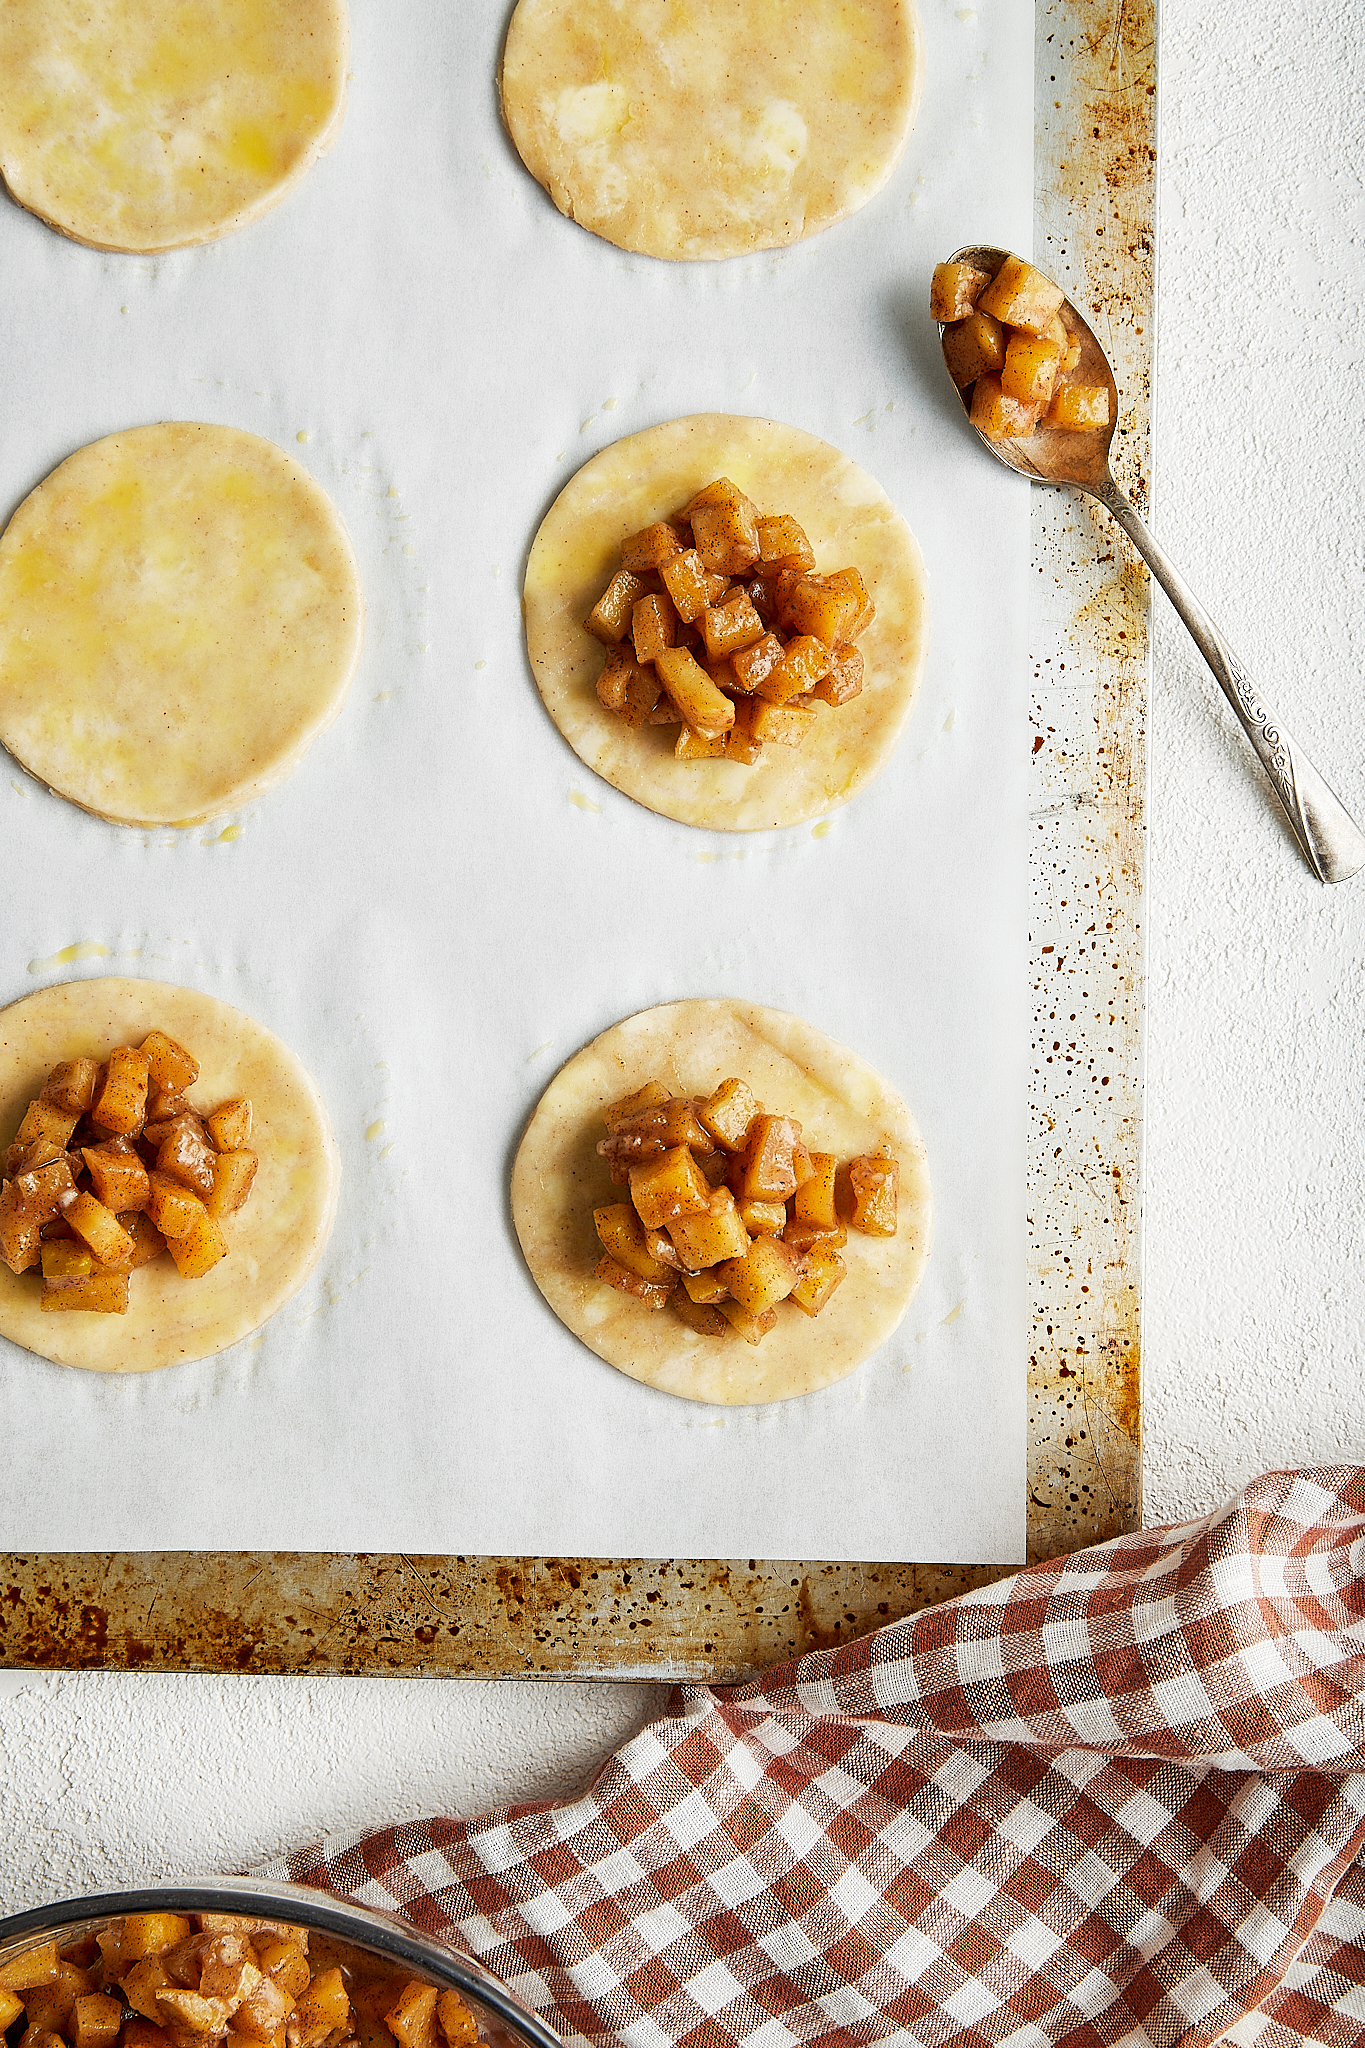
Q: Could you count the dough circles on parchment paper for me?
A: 6